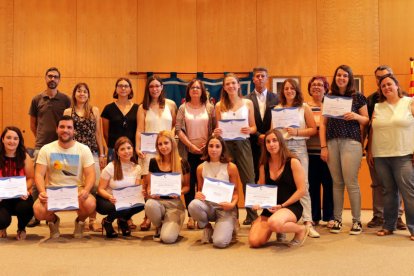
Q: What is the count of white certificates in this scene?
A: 10